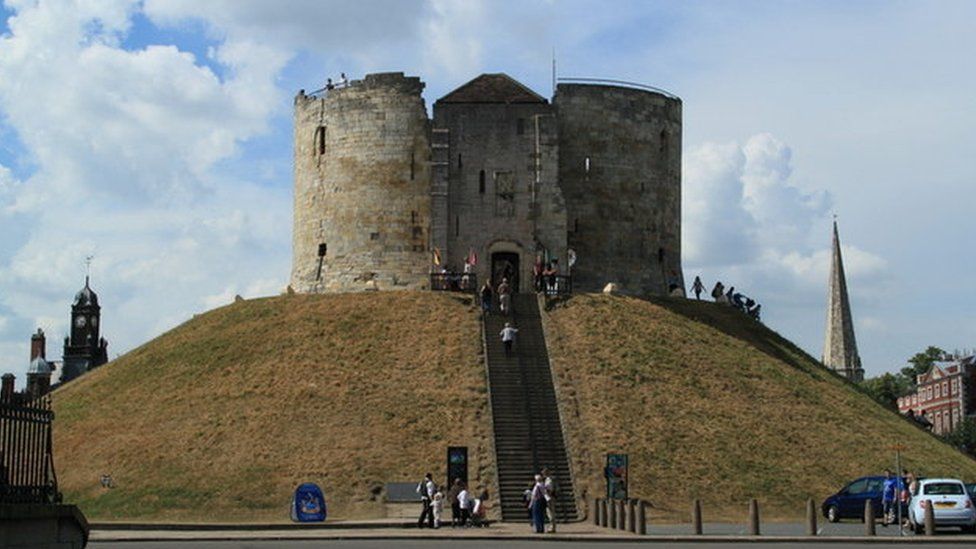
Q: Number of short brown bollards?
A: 11